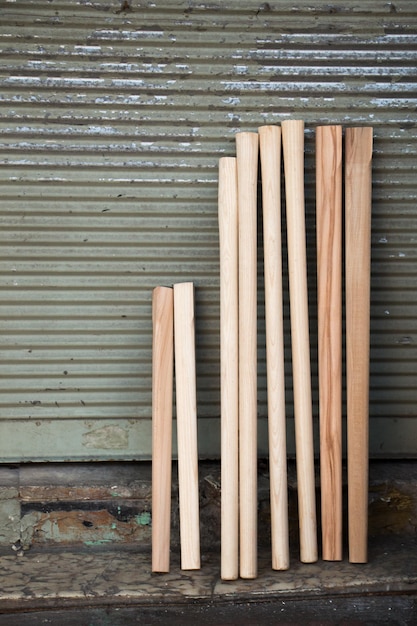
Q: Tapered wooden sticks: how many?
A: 8